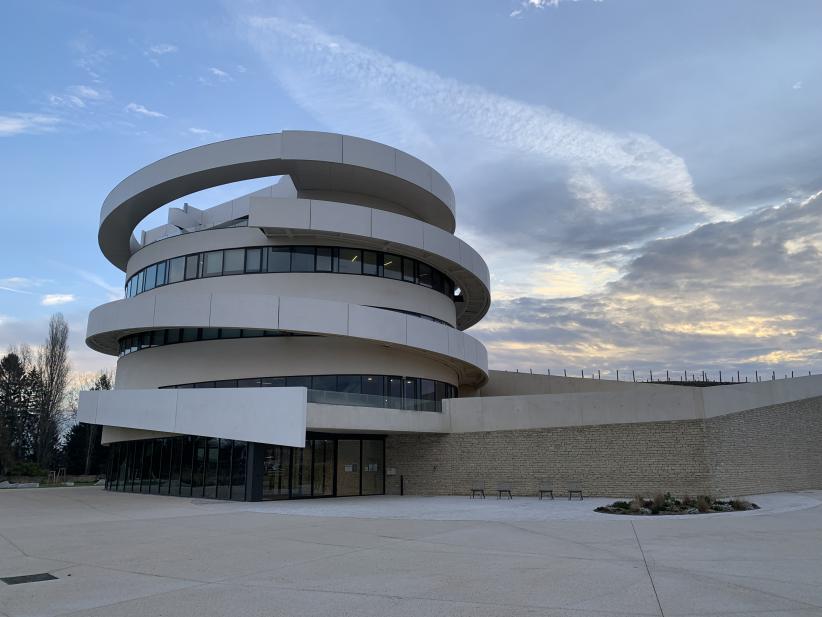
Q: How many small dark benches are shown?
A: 4